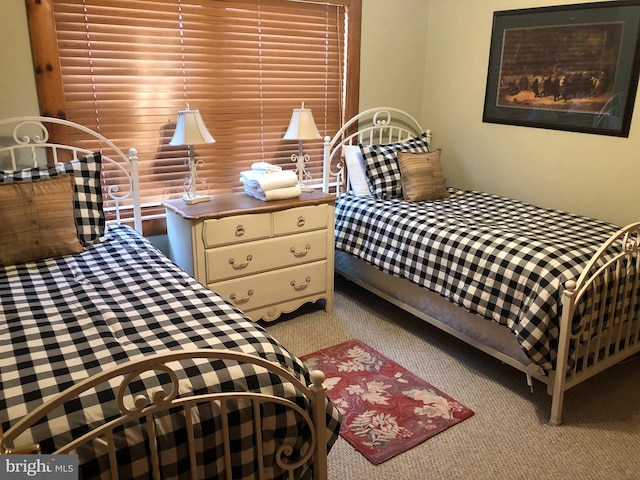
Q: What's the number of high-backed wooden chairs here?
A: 0